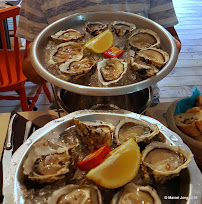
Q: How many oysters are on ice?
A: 15